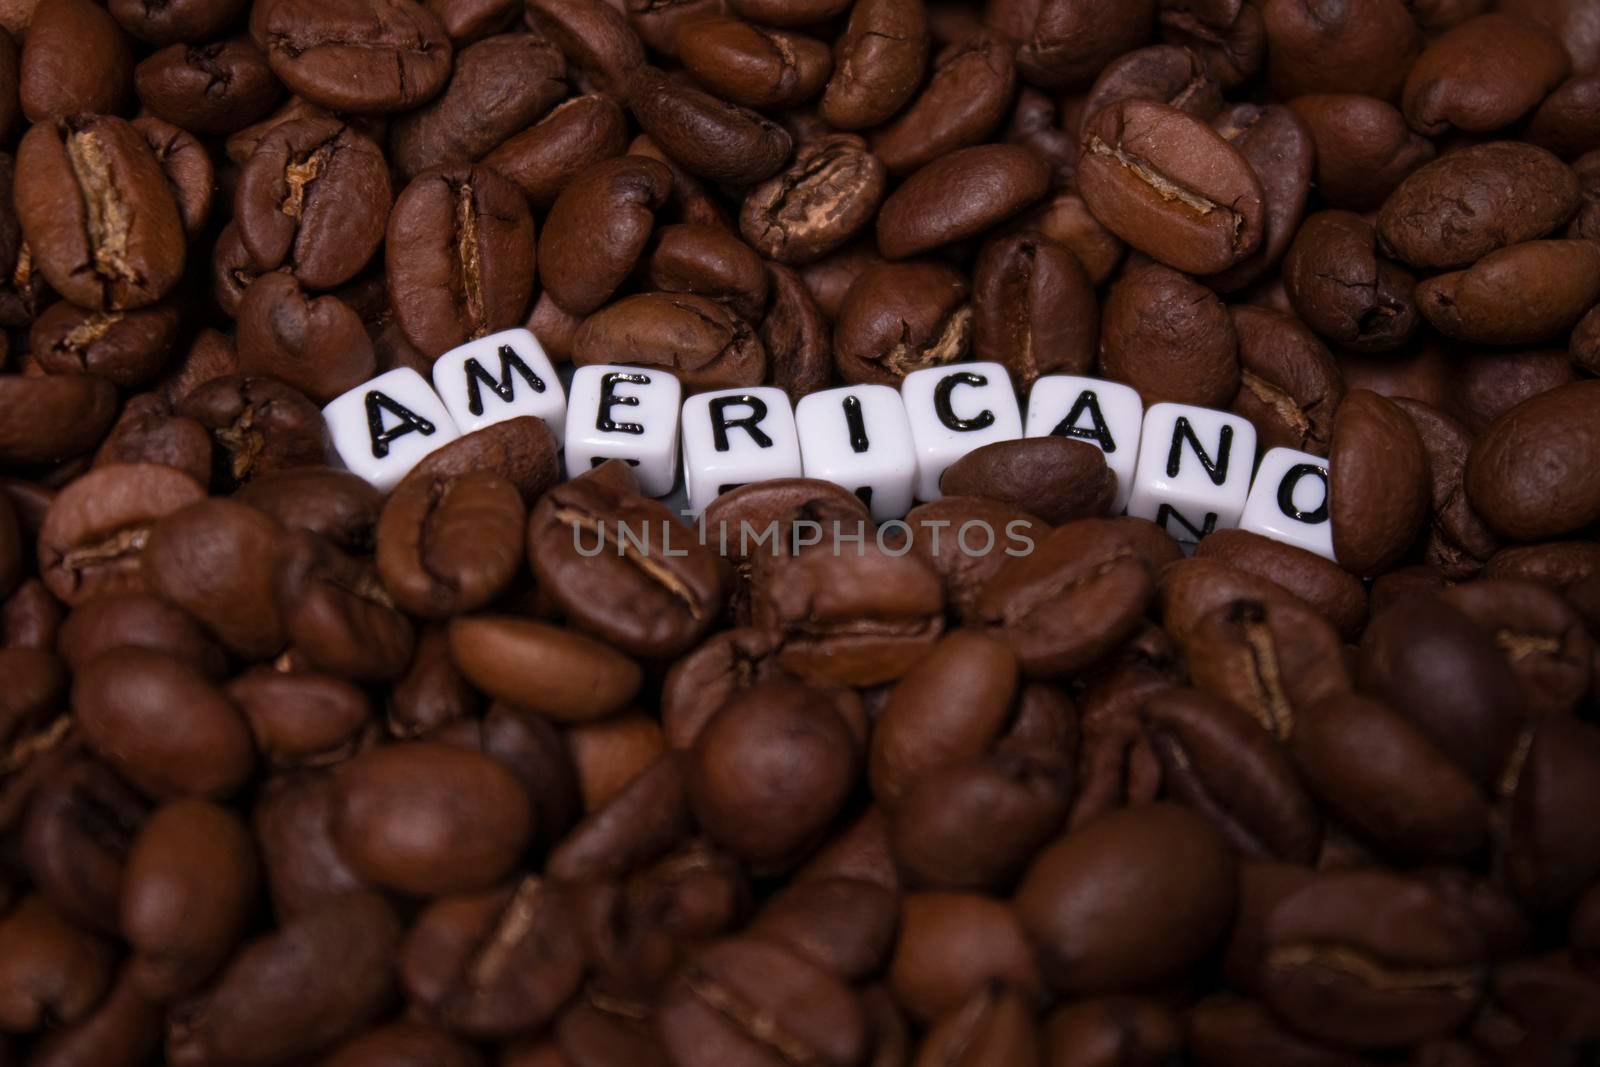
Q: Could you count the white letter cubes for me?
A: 9